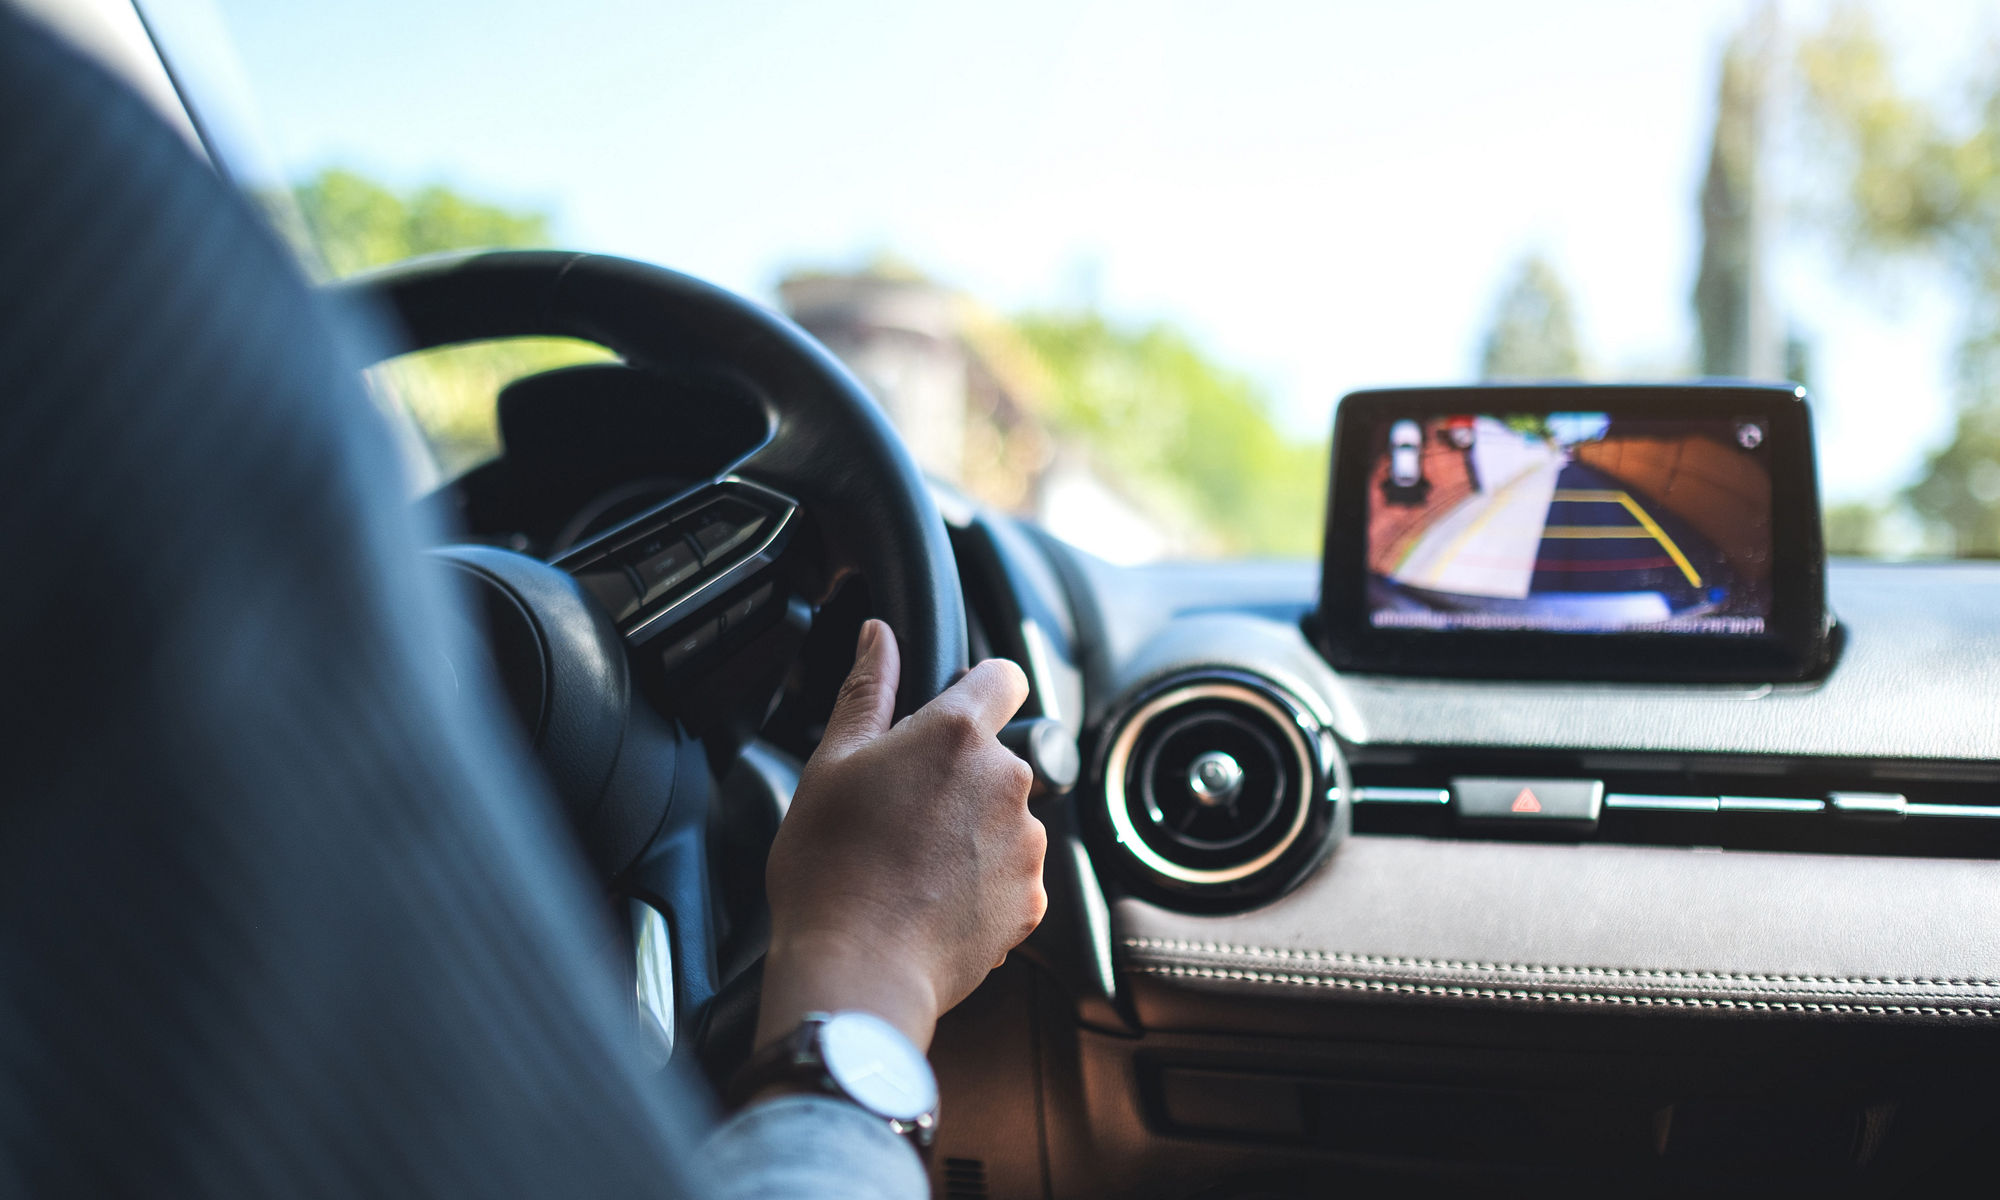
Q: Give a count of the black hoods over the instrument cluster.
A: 1